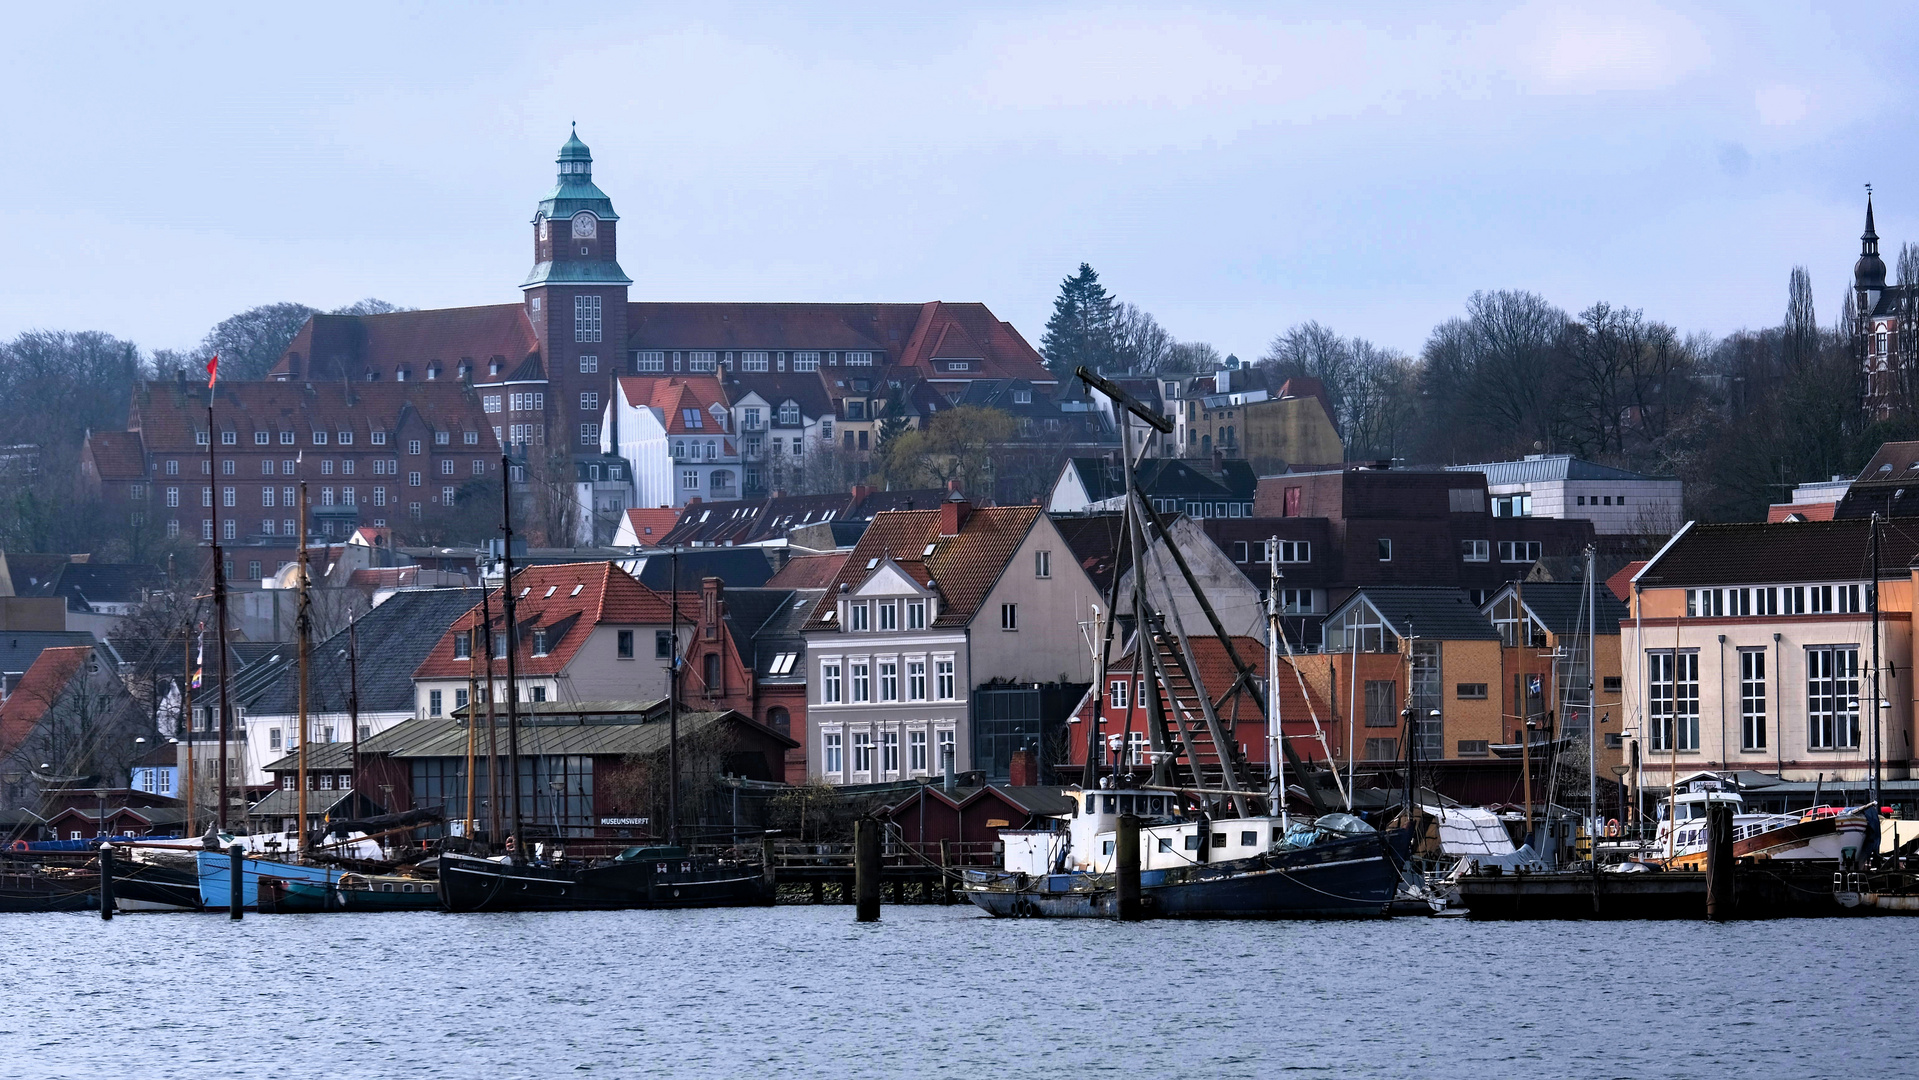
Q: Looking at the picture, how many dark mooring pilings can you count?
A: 5